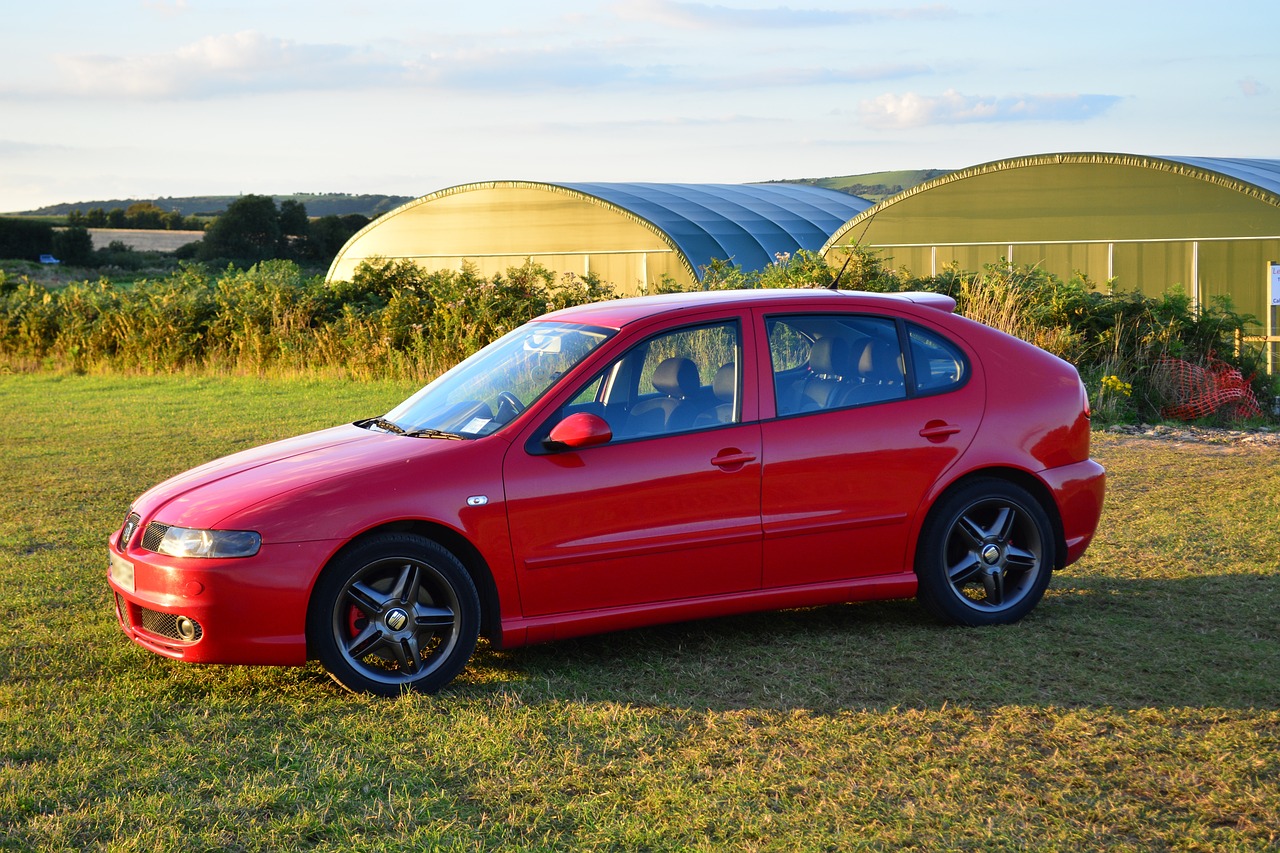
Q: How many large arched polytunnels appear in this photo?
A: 2